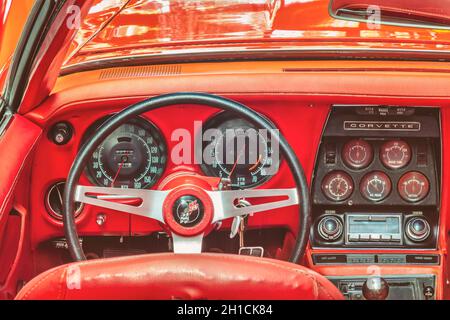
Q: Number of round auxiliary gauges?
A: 5